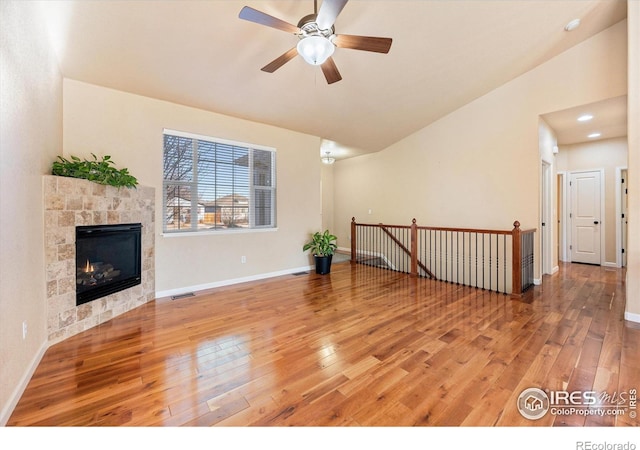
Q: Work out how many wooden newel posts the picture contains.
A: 3